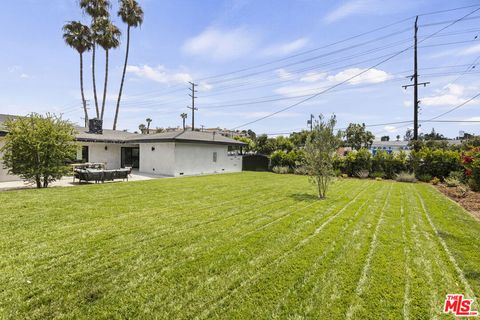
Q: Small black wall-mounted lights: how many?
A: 2